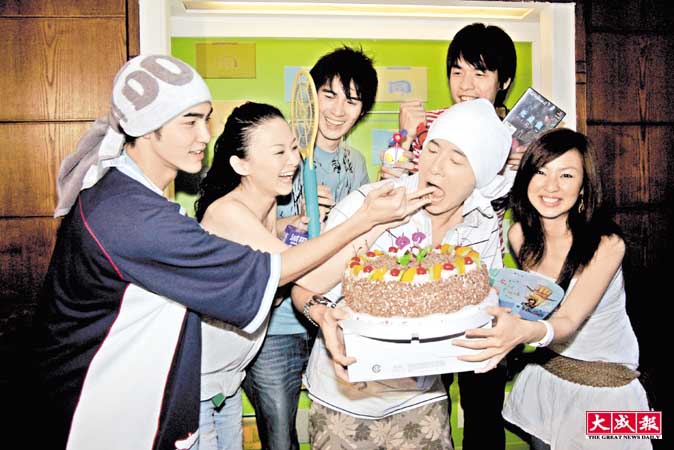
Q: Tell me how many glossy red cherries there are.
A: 11